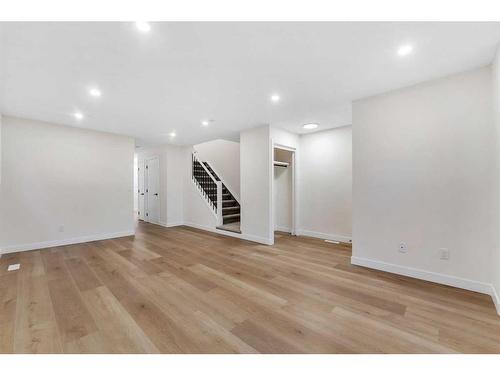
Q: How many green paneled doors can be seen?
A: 0